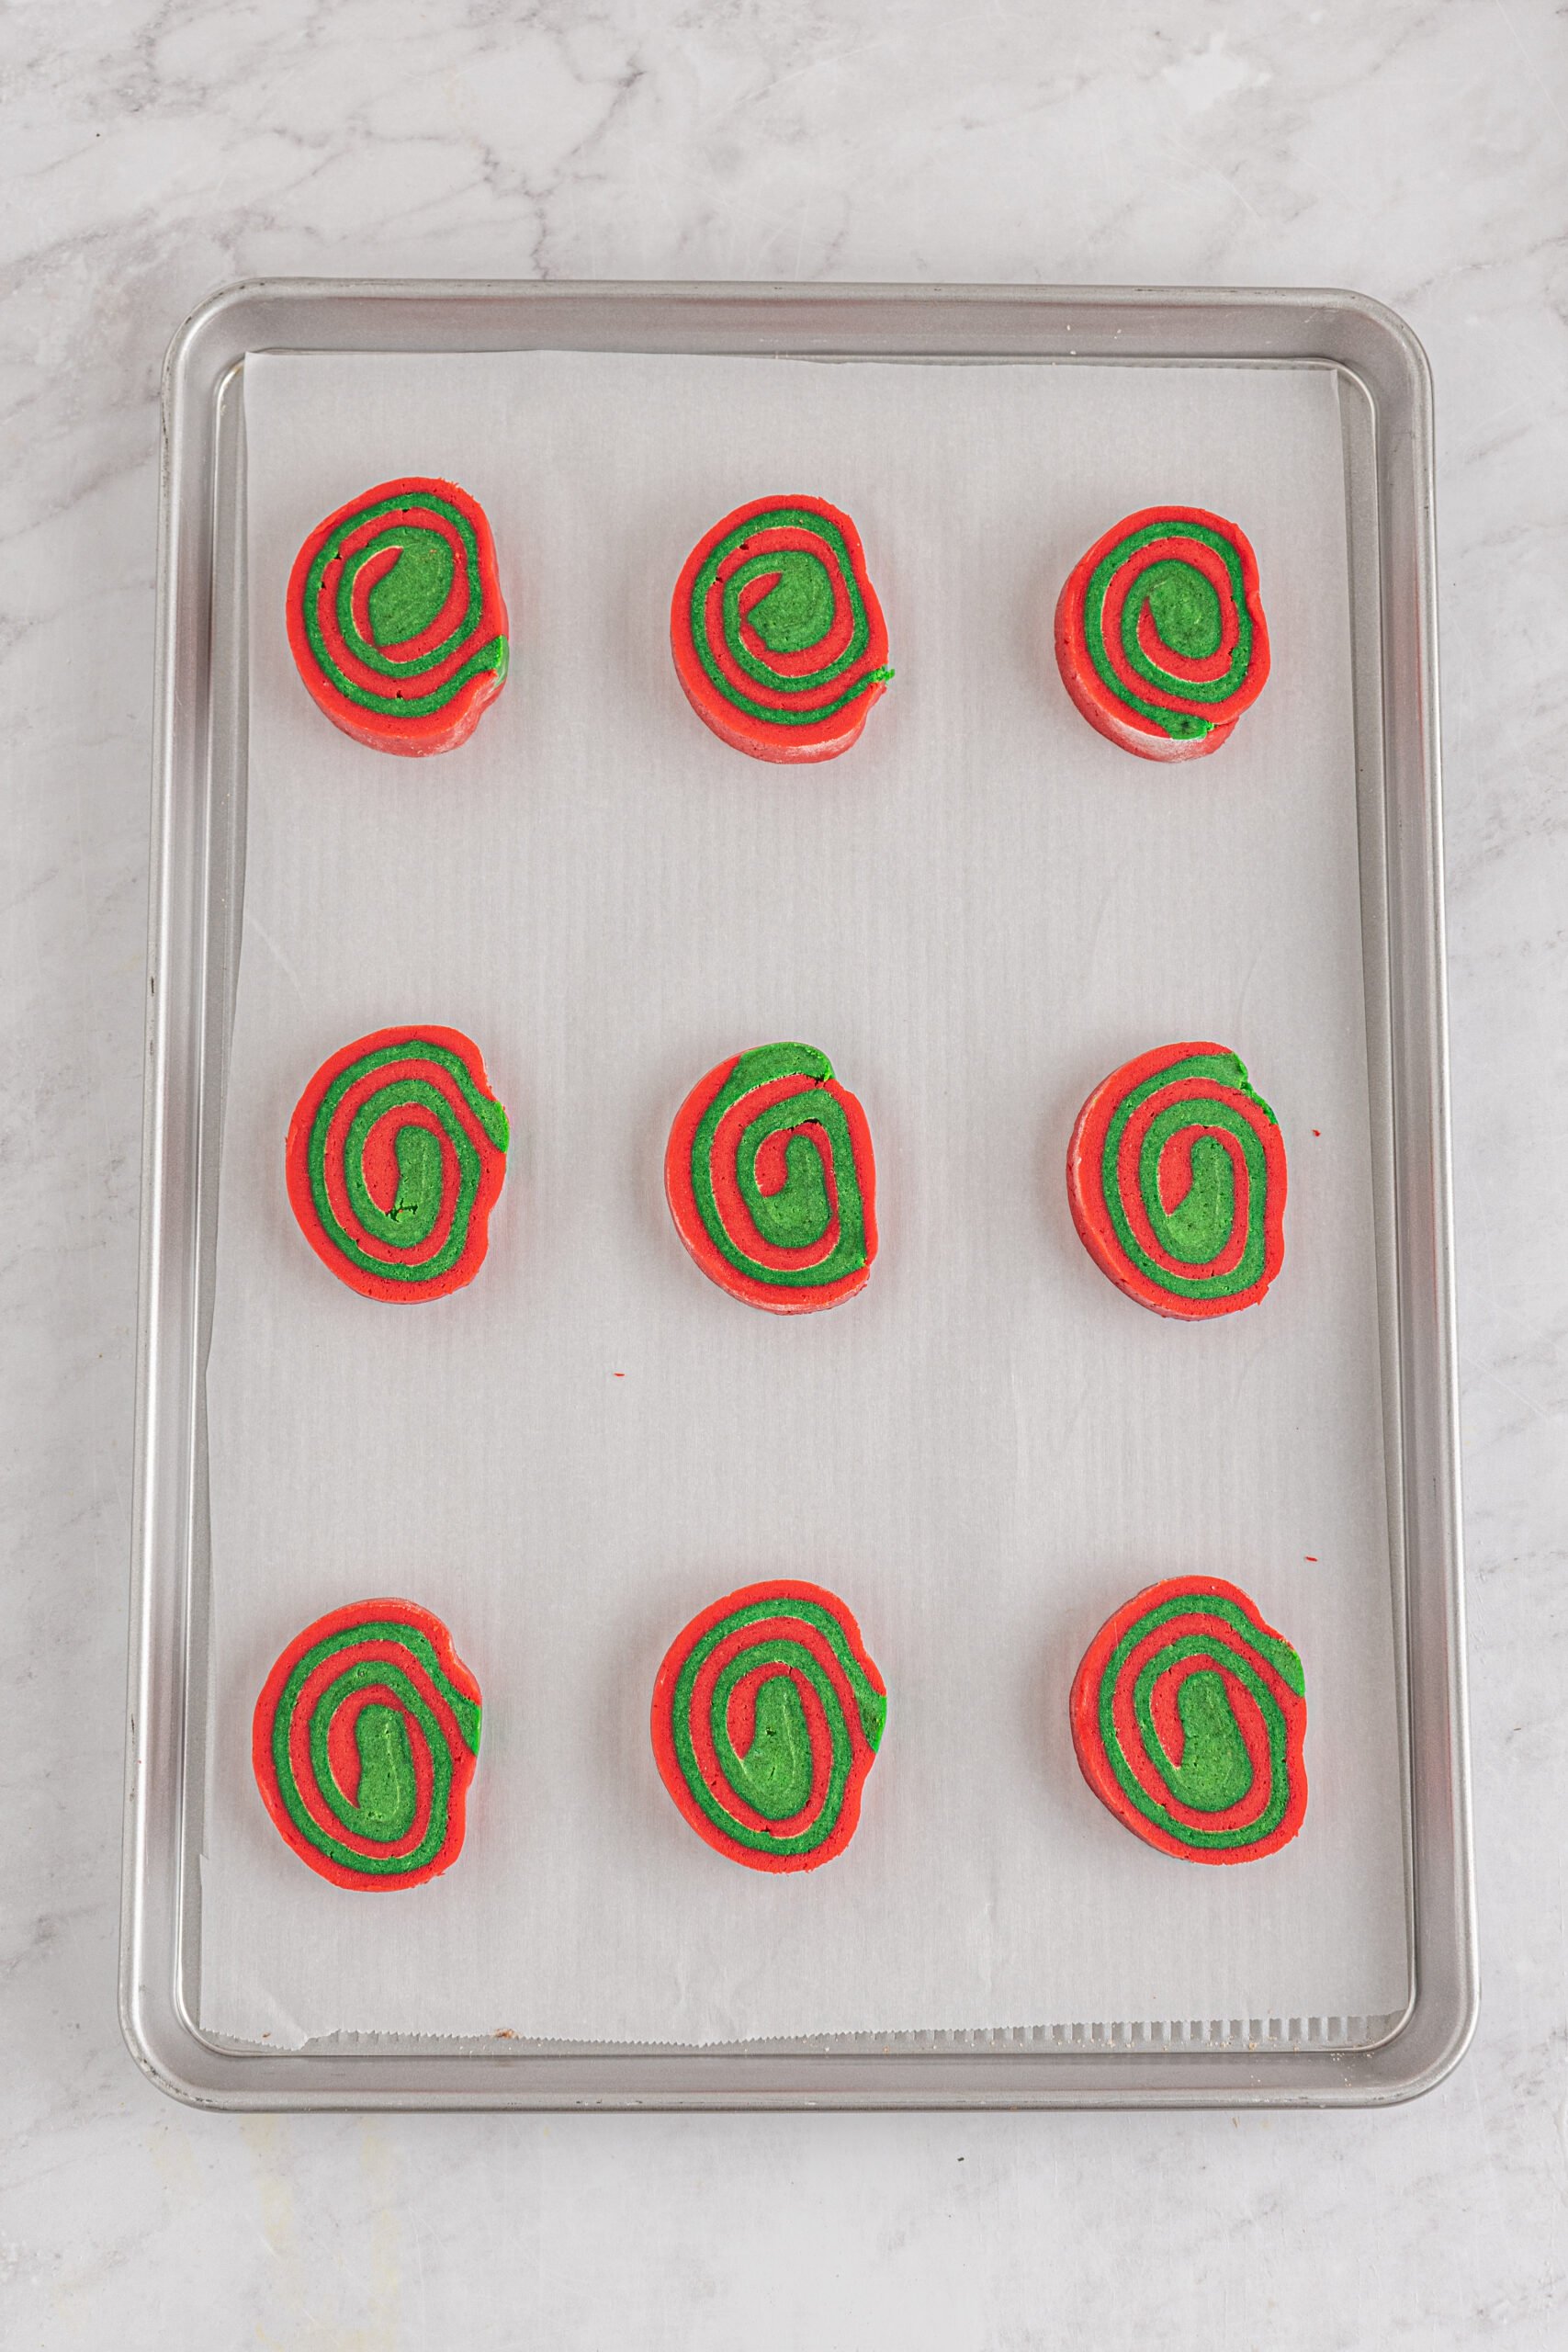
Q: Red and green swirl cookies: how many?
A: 9